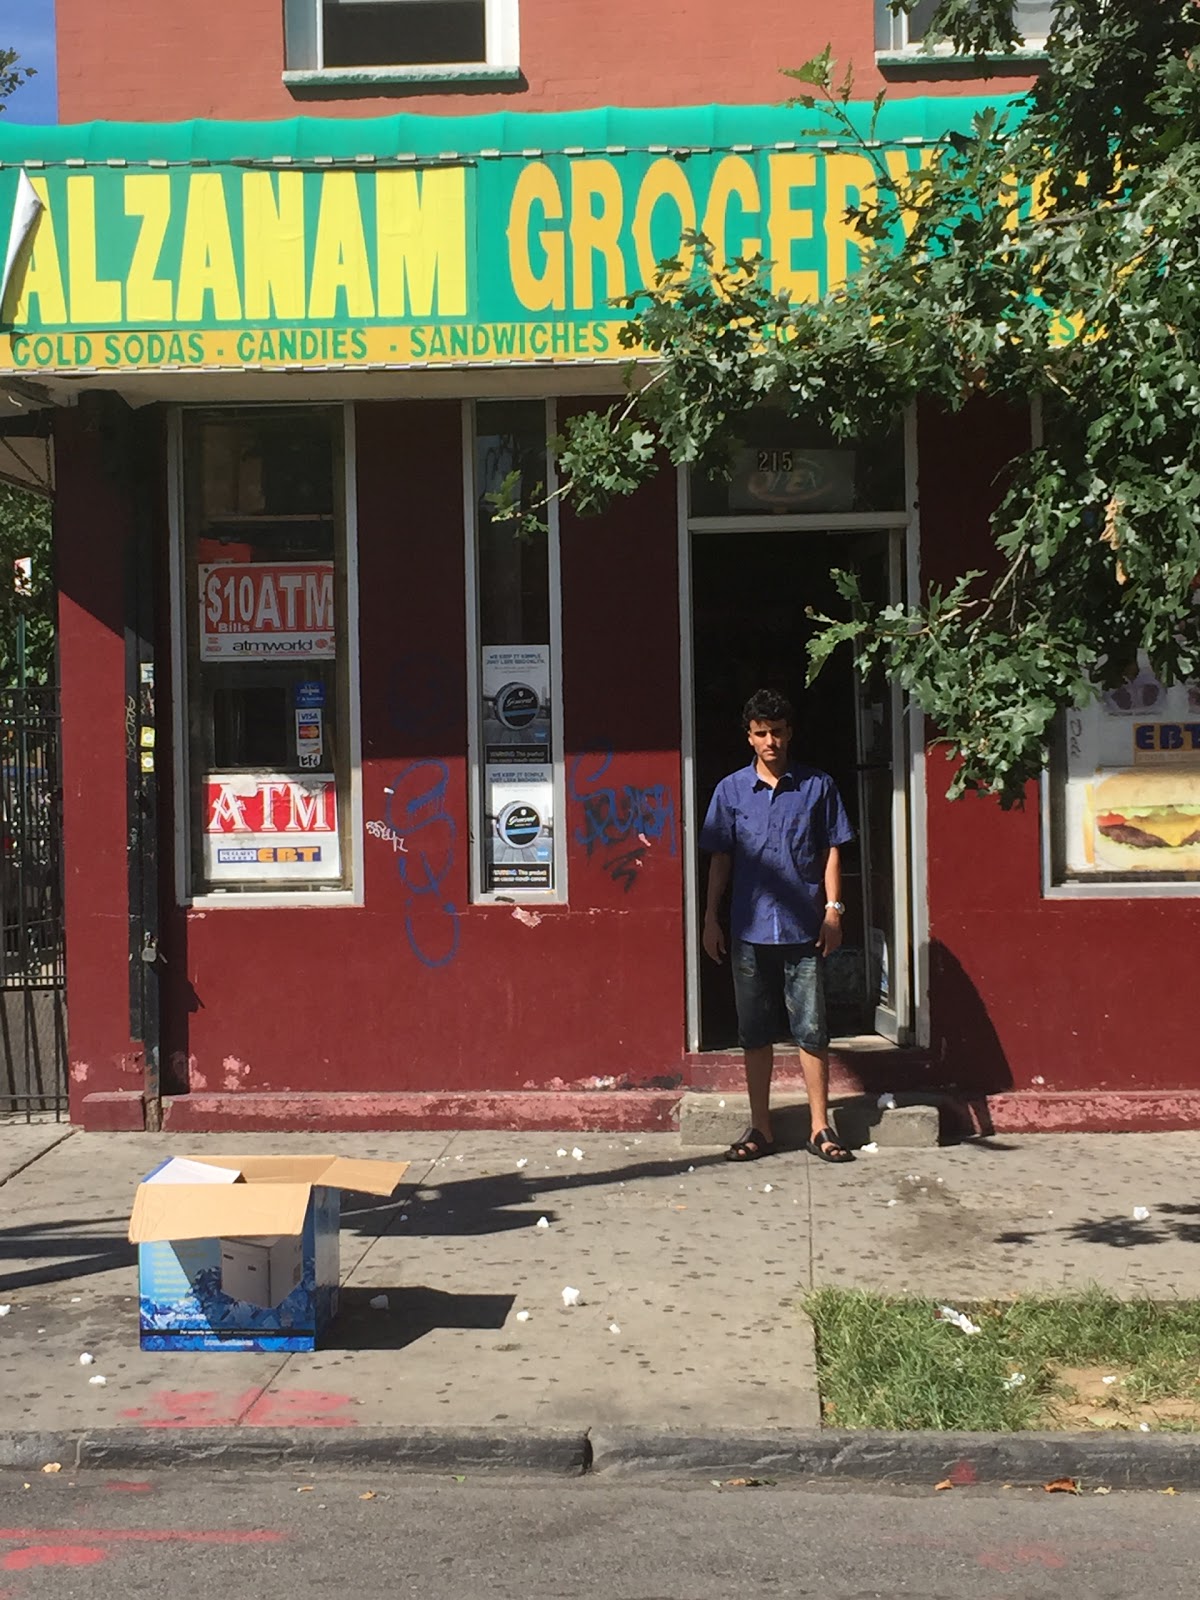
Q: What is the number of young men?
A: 1